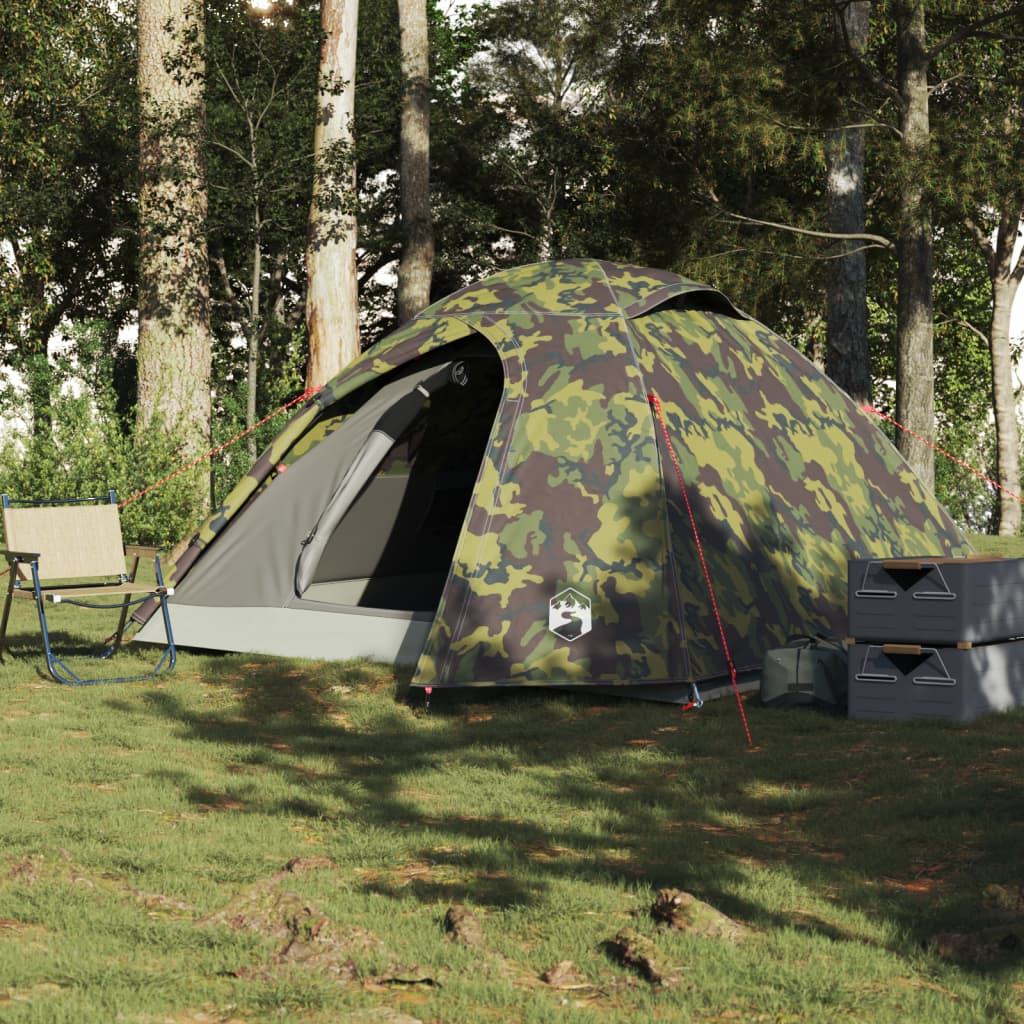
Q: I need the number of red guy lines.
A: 3